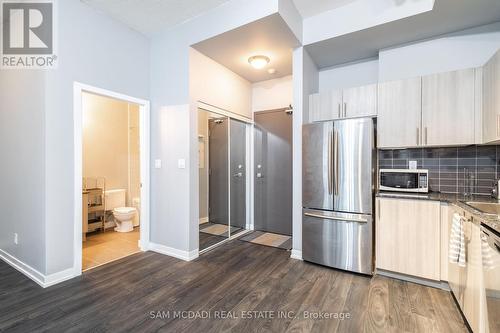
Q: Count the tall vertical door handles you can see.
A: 2